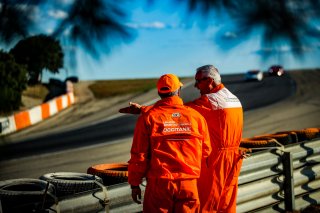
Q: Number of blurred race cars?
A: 2